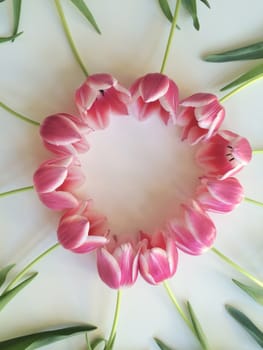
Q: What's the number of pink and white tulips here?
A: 11